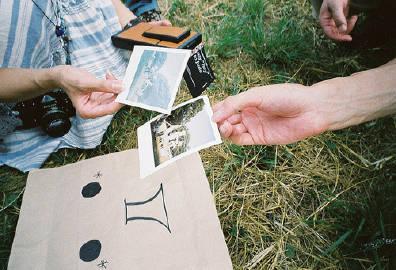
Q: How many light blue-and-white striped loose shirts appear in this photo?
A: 1